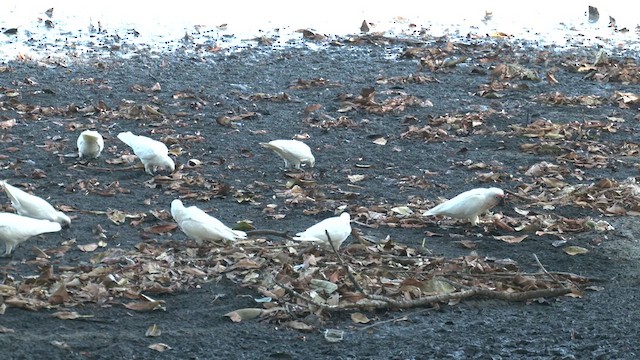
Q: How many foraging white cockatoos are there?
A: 8